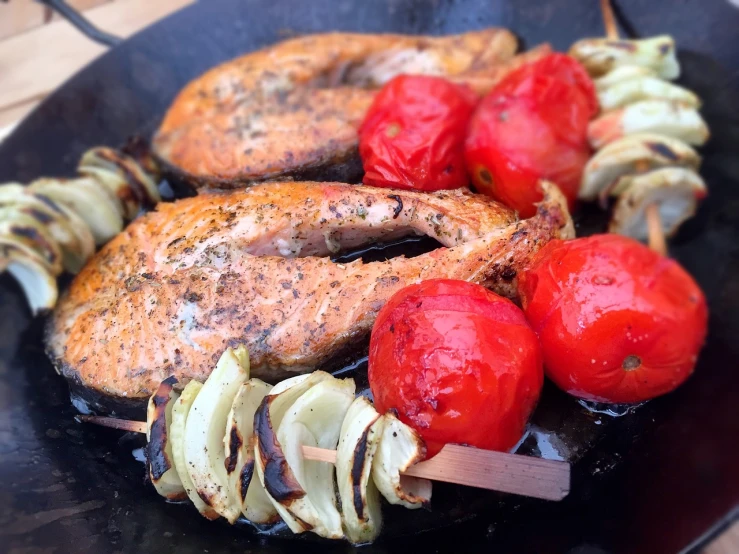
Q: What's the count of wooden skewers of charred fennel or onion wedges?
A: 3